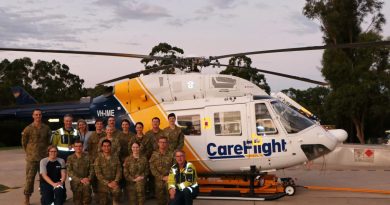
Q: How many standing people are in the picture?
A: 10